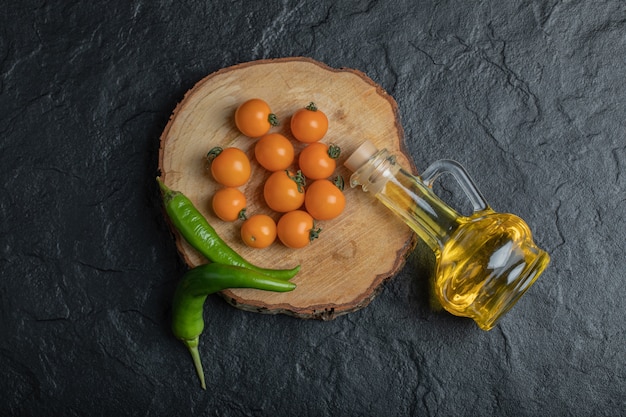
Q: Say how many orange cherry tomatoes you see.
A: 10